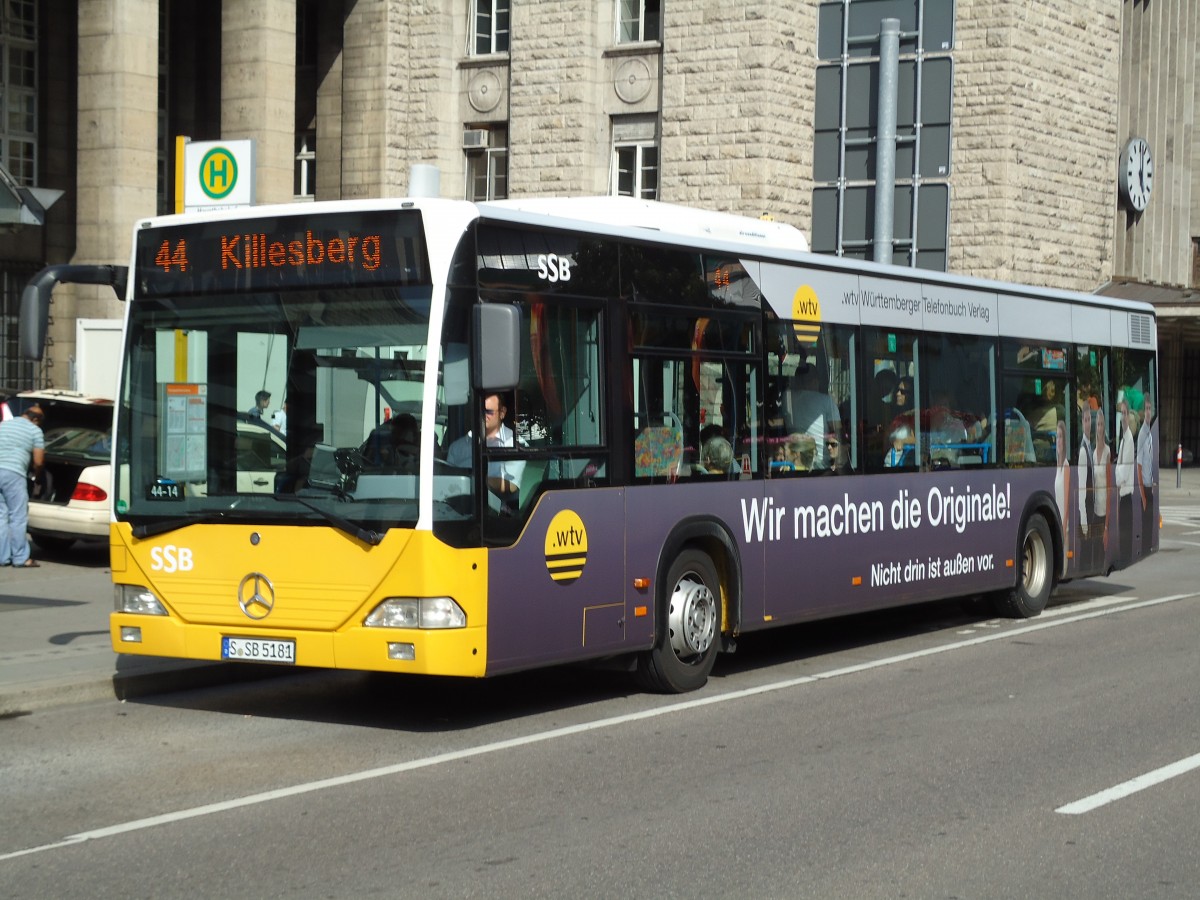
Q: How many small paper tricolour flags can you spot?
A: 0